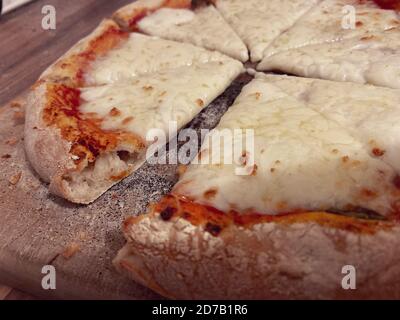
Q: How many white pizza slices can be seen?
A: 8